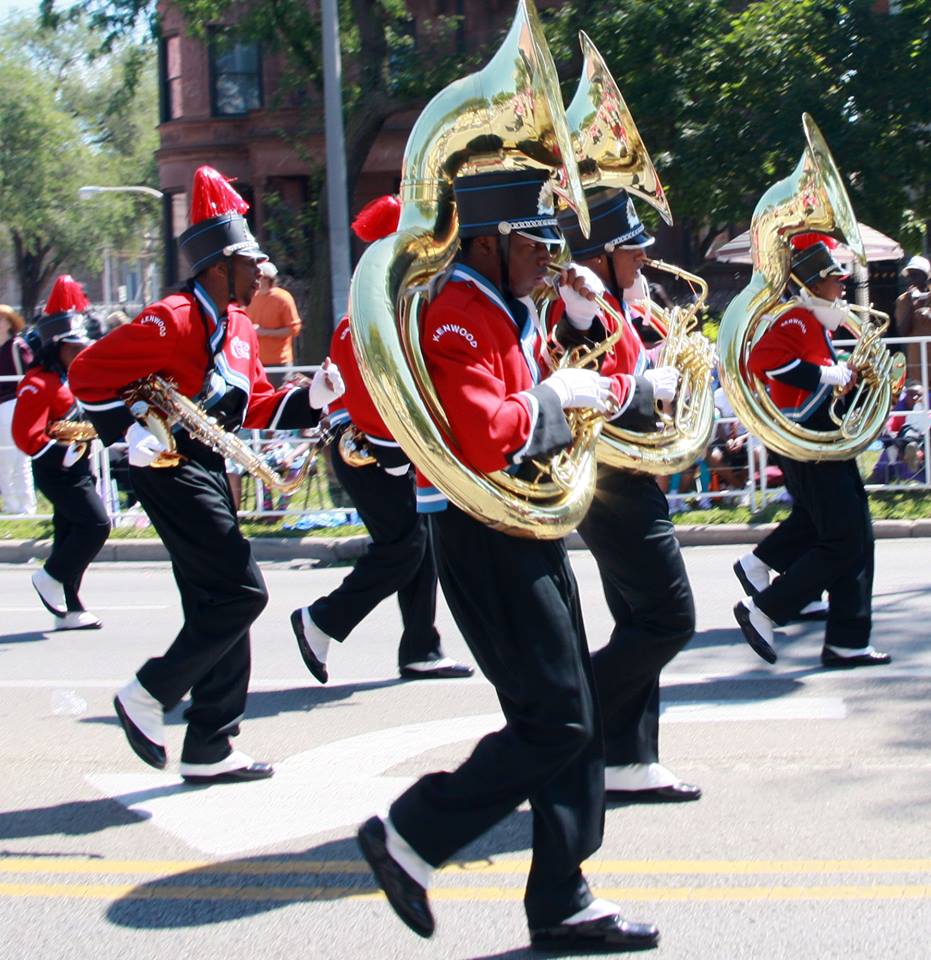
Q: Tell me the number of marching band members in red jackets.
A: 6